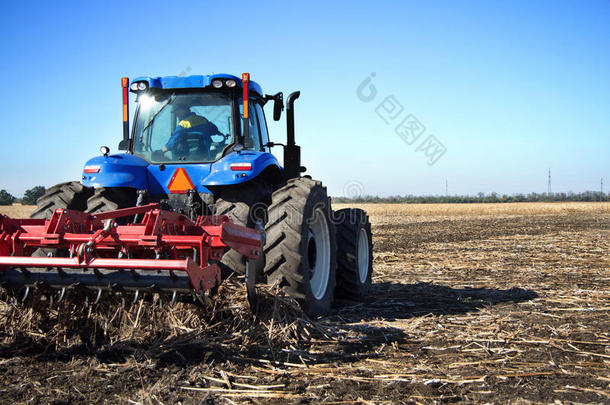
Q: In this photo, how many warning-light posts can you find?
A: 2